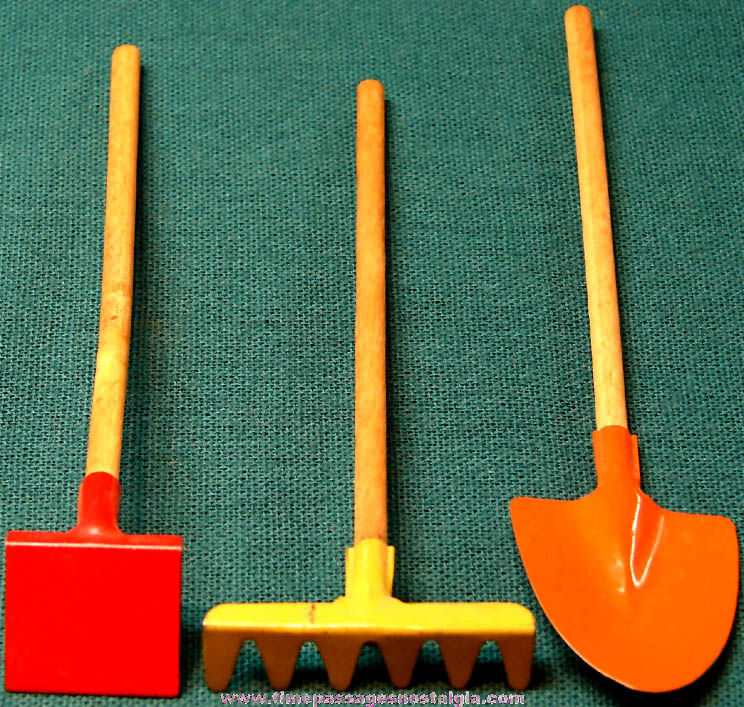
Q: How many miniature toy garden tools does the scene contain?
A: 3